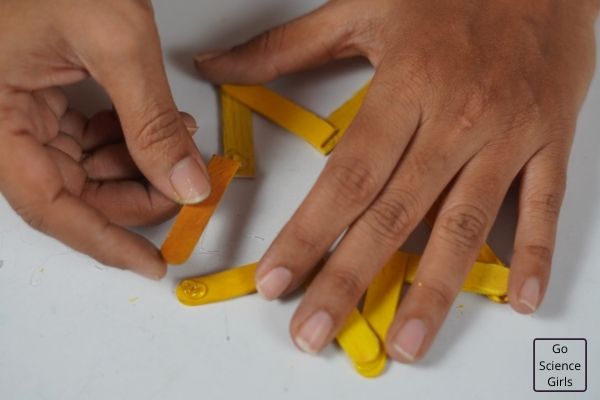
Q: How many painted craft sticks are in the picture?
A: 9